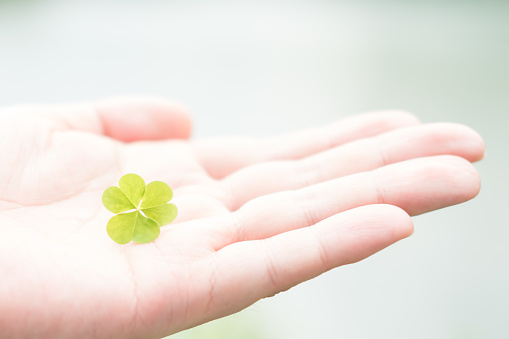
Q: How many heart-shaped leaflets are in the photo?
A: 3